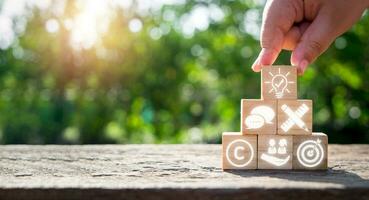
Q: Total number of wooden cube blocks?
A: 6